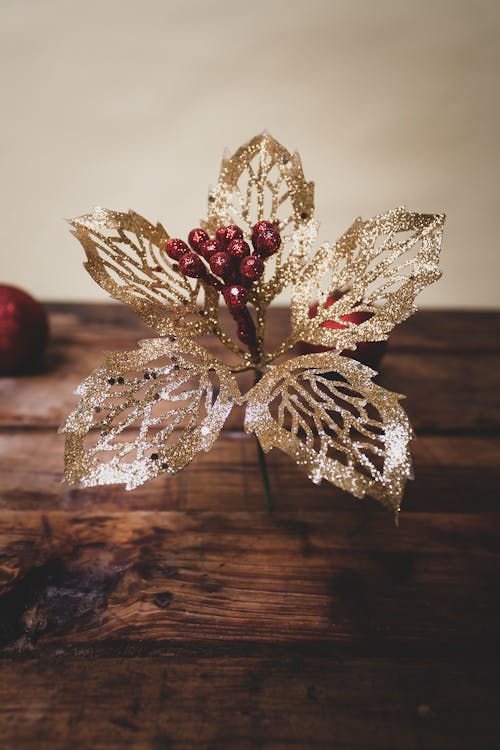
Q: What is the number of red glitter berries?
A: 12